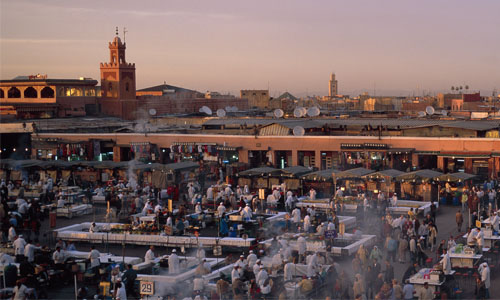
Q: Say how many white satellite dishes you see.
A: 14